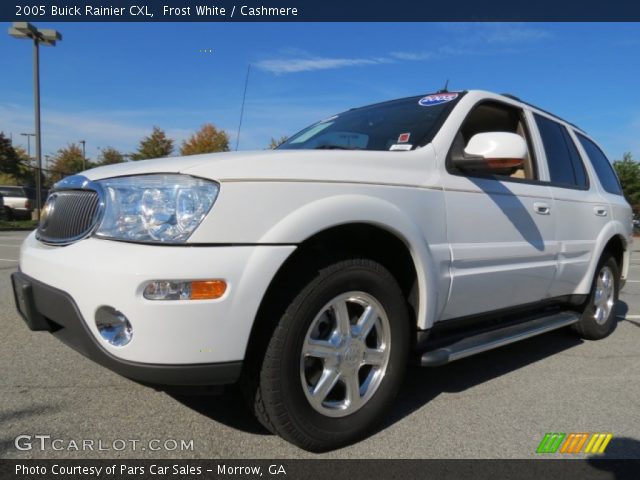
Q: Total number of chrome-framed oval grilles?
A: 1